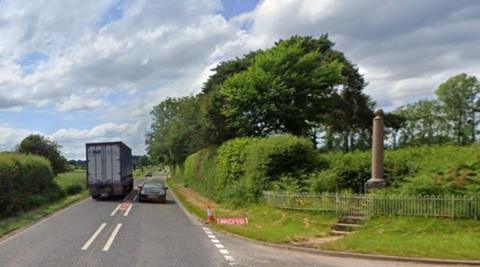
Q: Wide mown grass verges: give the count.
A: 1